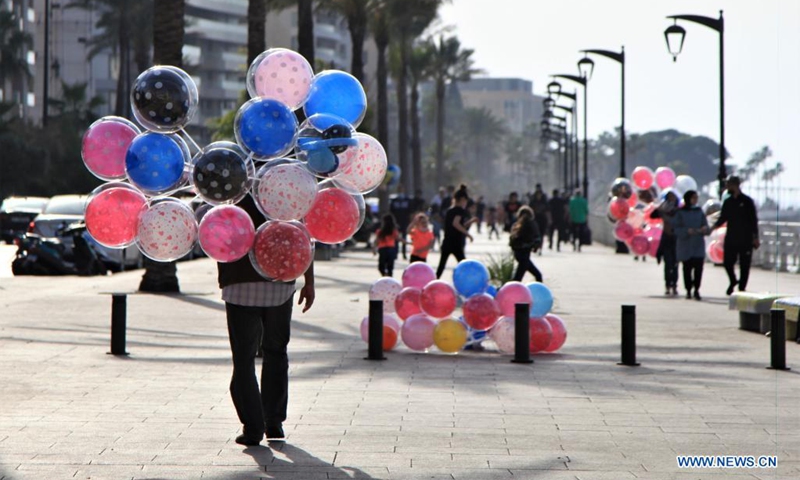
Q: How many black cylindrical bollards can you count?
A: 5